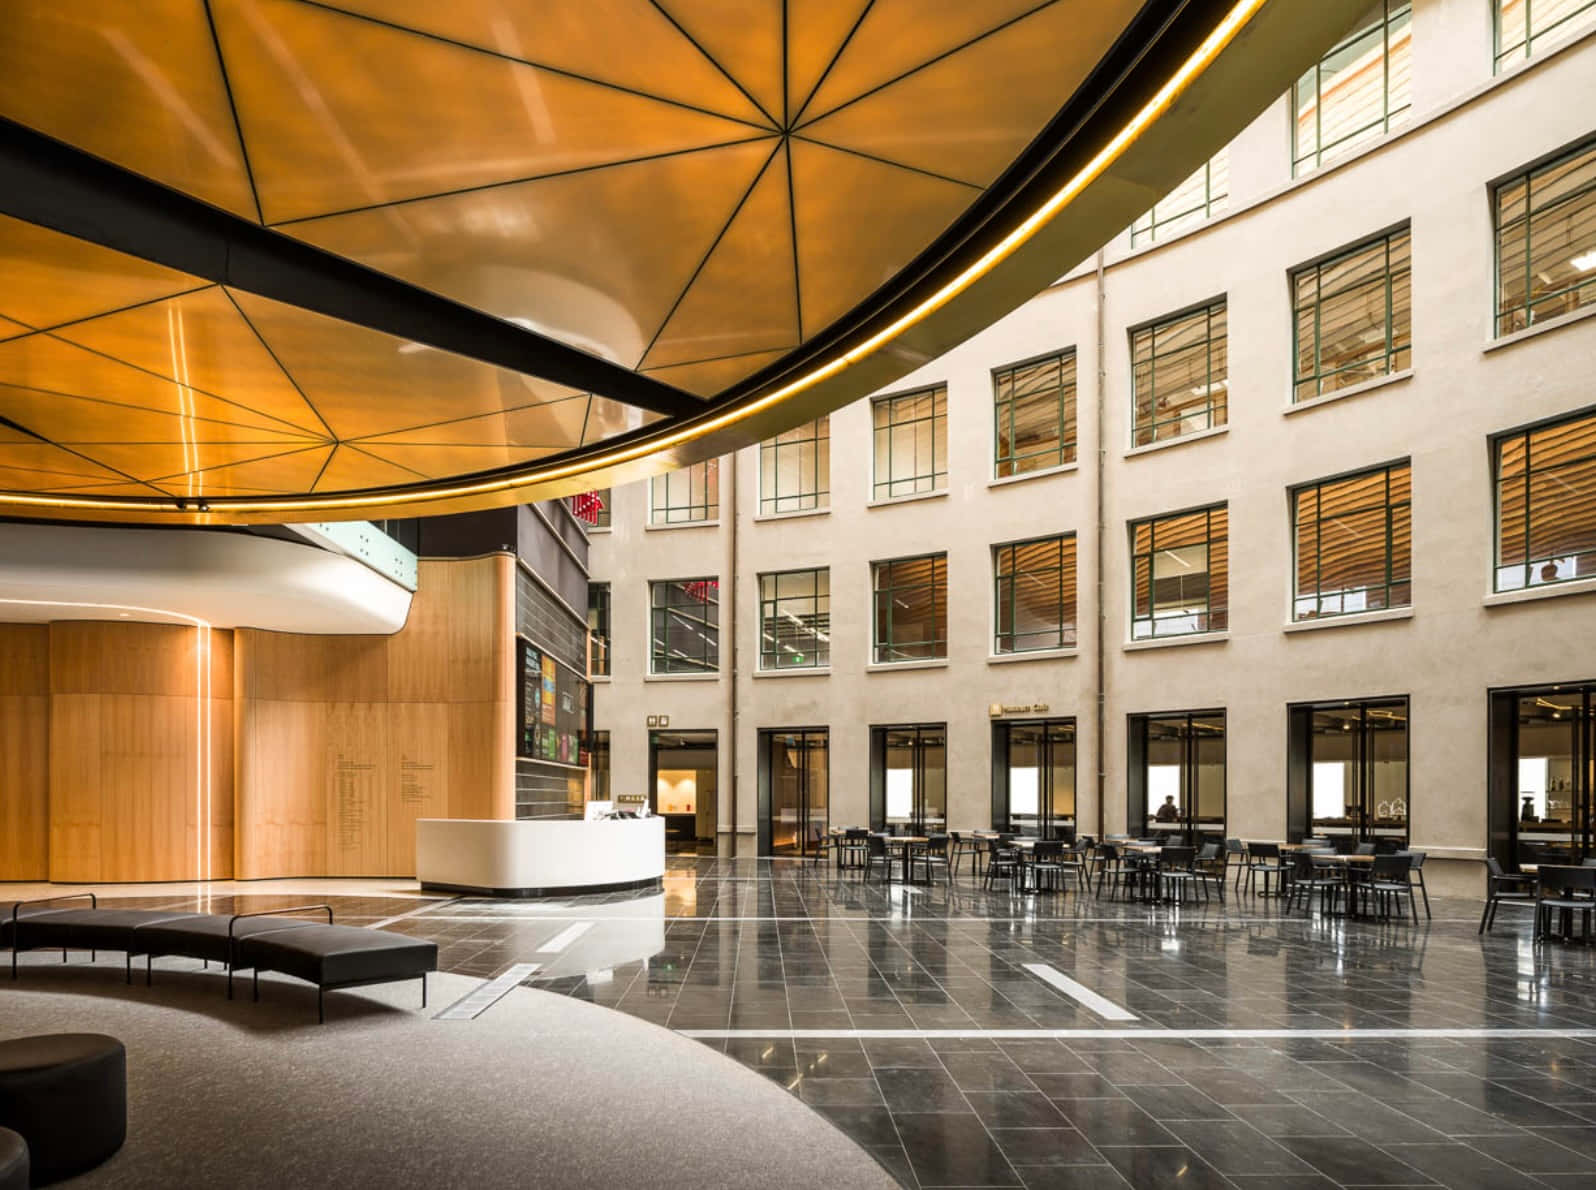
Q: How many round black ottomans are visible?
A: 2